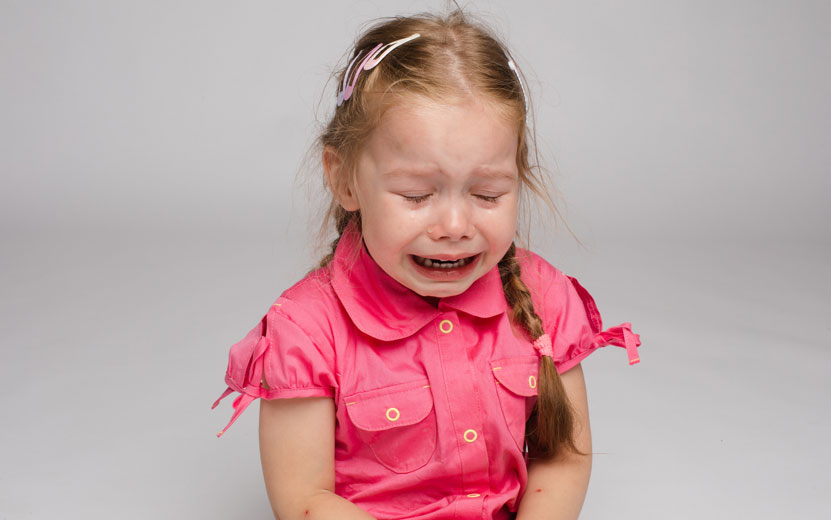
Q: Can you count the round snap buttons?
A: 5